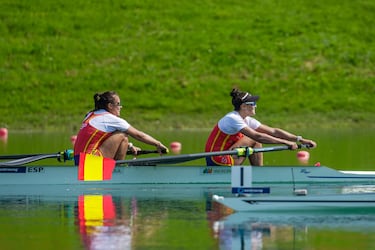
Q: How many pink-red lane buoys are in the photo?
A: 4